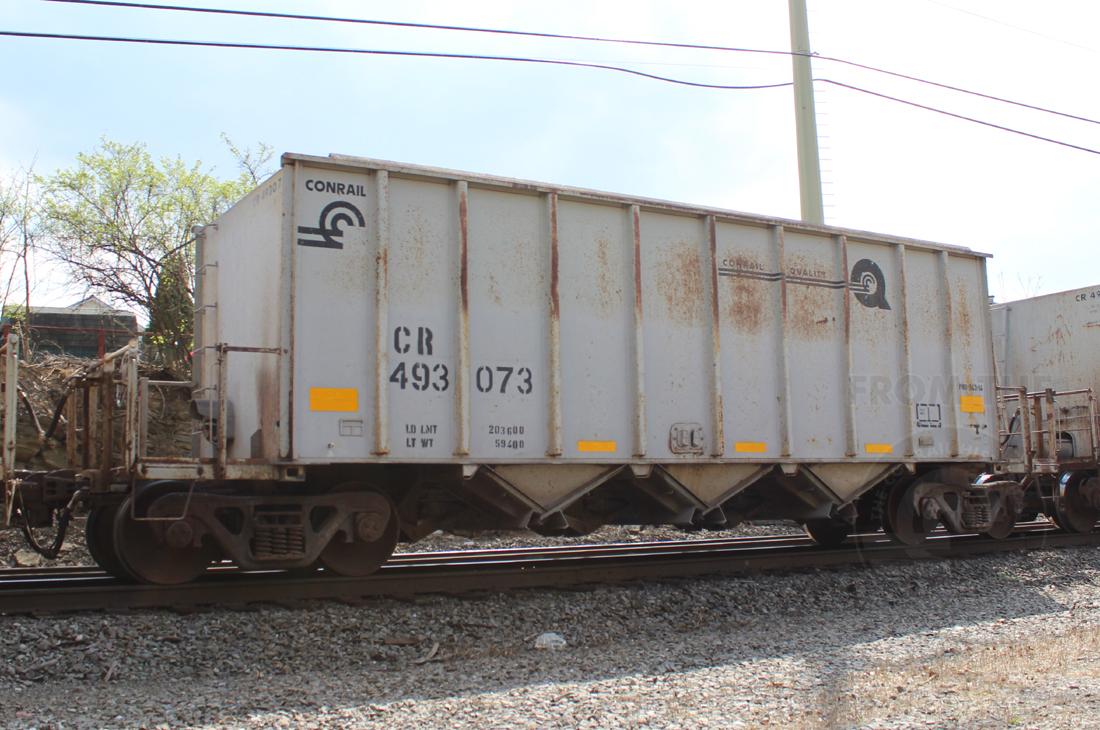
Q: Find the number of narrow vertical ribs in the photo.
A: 9